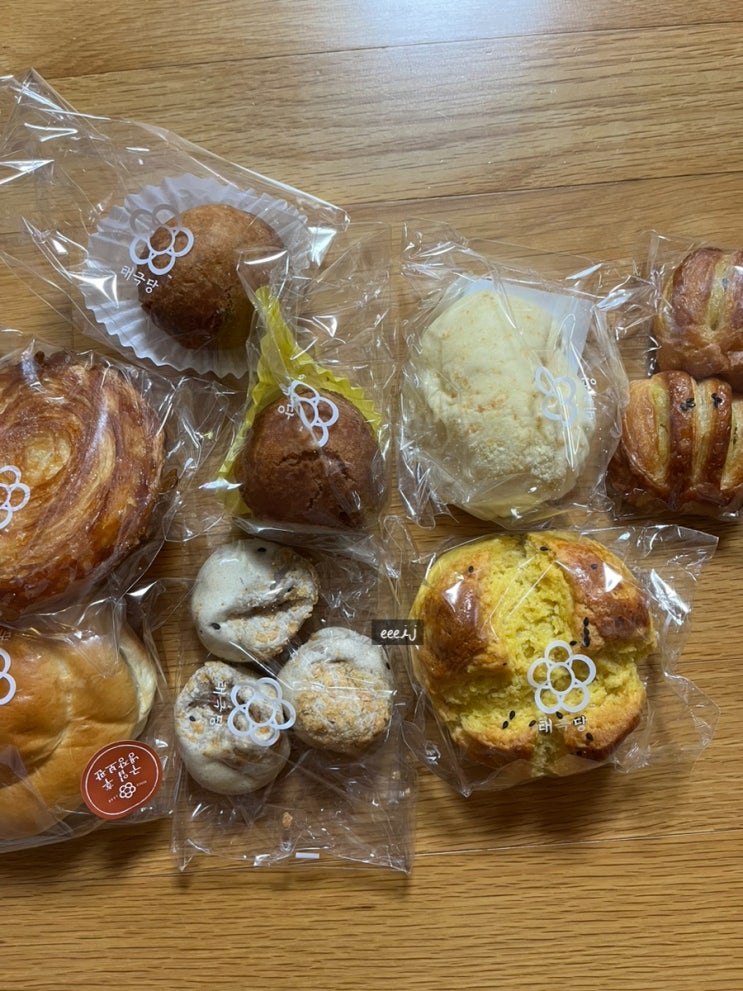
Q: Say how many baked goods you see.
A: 11